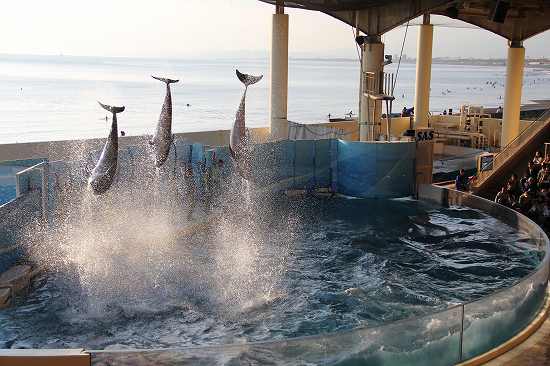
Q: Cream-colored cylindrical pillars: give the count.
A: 4